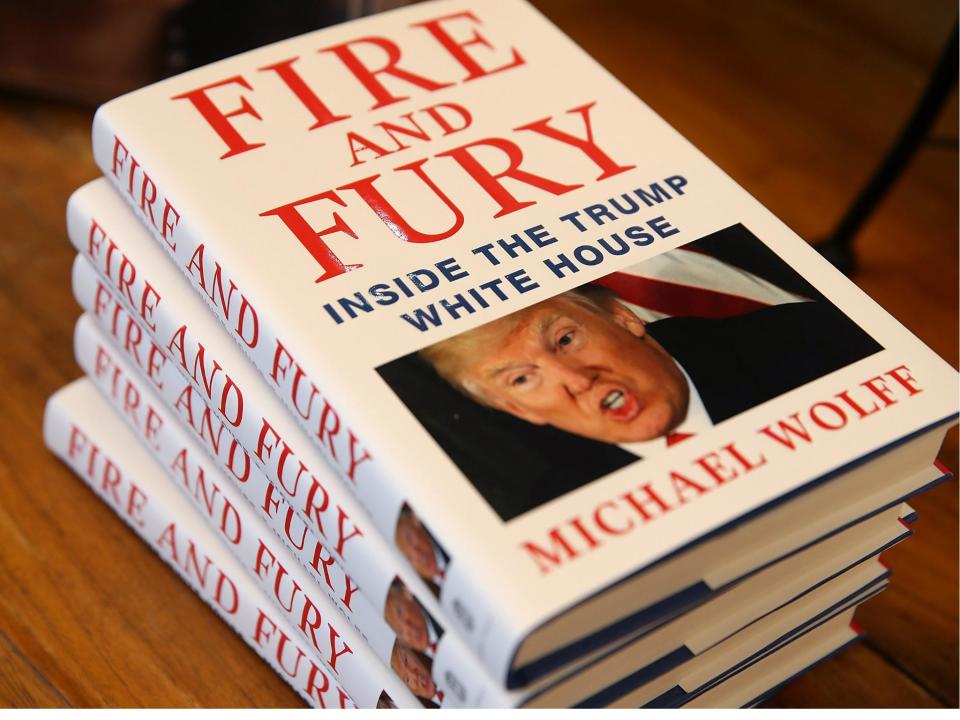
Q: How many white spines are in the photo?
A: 5